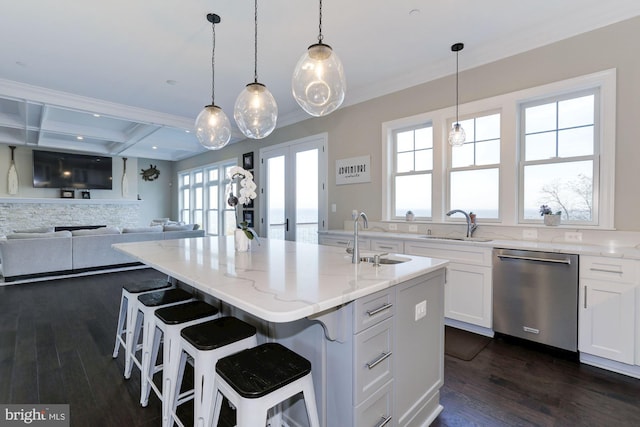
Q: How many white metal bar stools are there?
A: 5